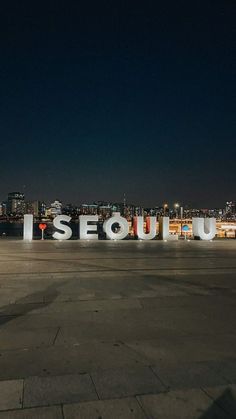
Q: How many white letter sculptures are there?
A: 7